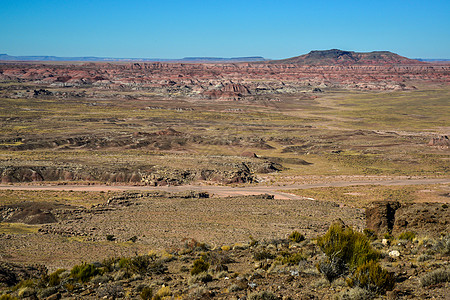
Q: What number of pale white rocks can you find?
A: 2